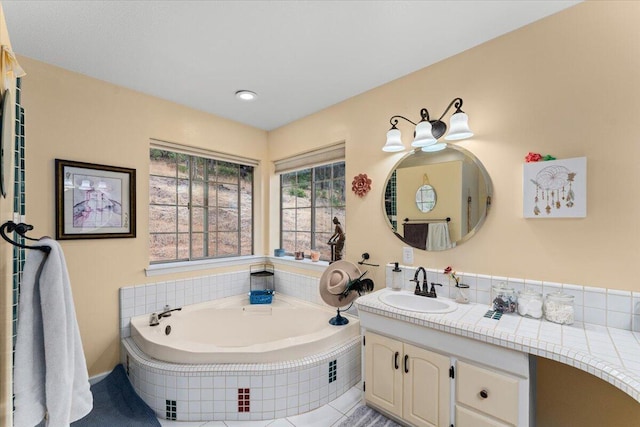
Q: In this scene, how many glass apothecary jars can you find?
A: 3